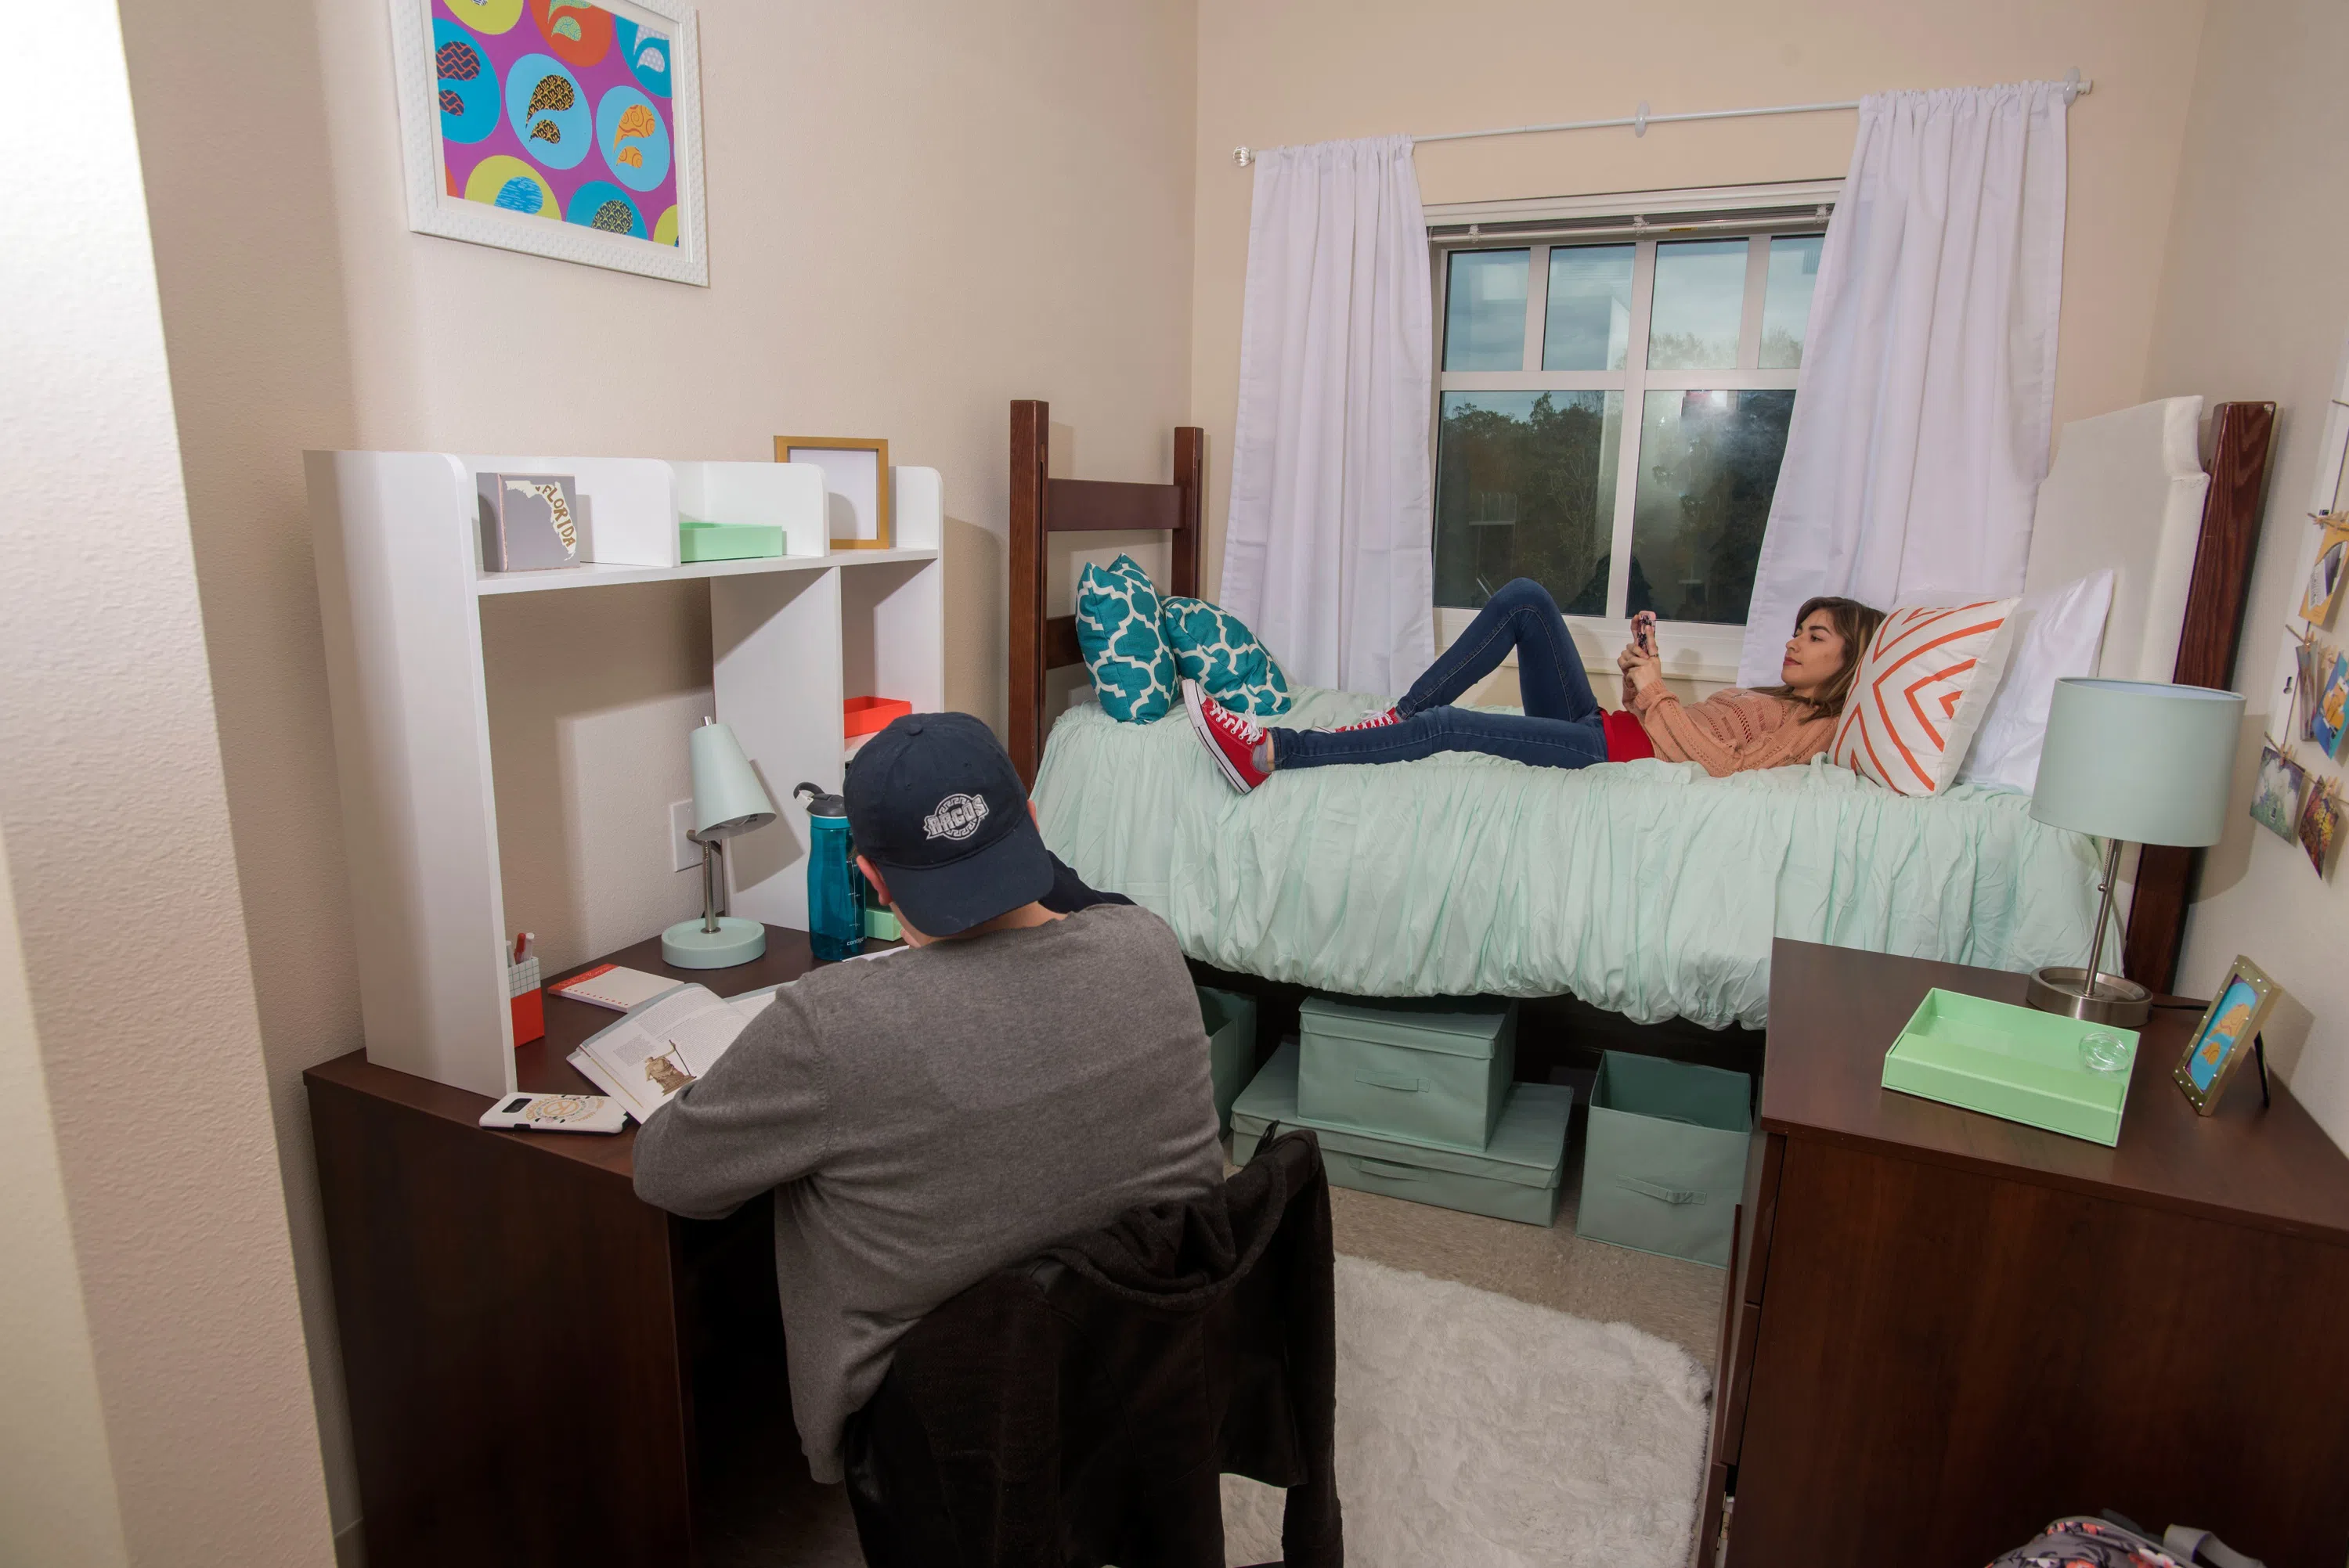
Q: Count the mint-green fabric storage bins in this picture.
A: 4